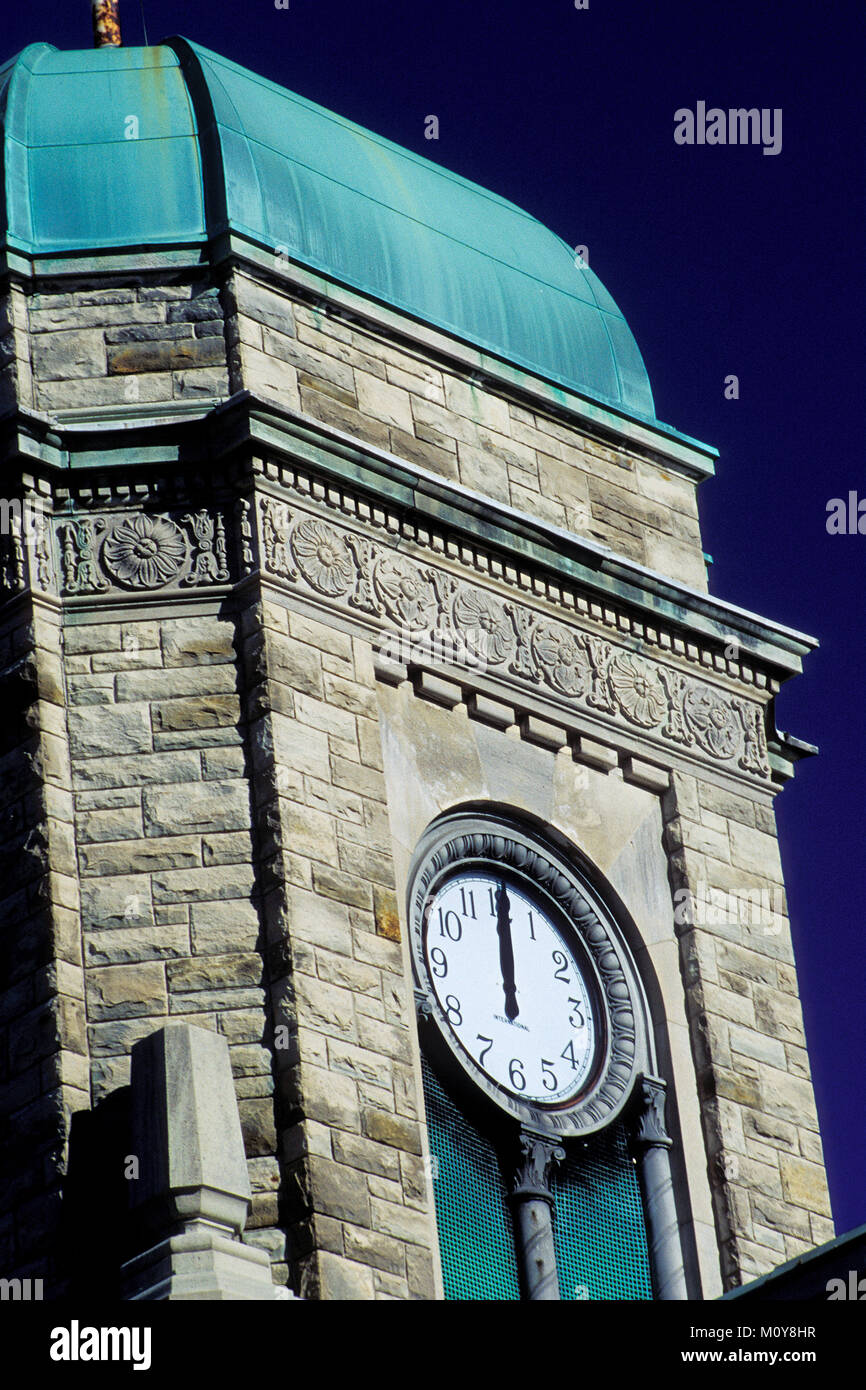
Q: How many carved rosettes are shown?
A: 7